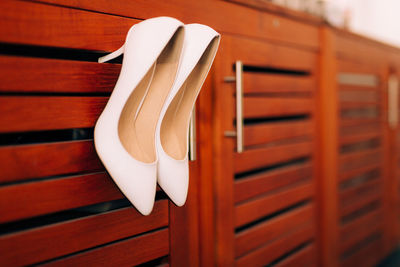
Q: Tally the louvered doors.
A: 3